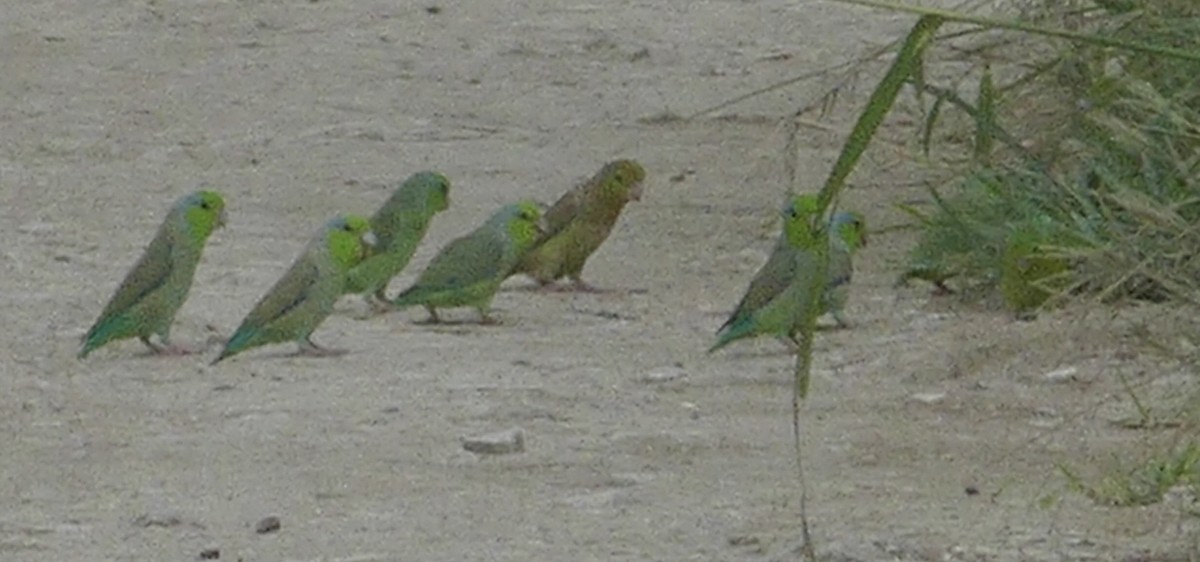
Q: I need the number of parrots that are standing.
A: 7